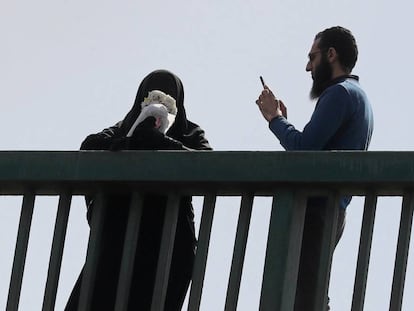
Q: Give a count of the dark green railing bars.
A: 11